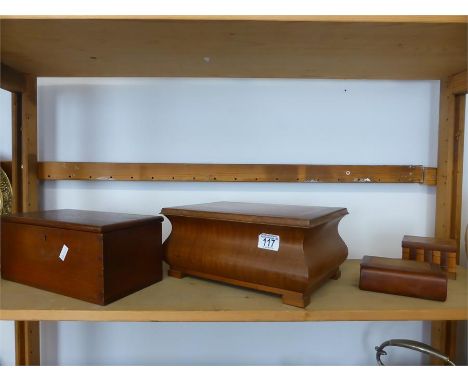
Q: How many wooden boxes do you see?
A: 4